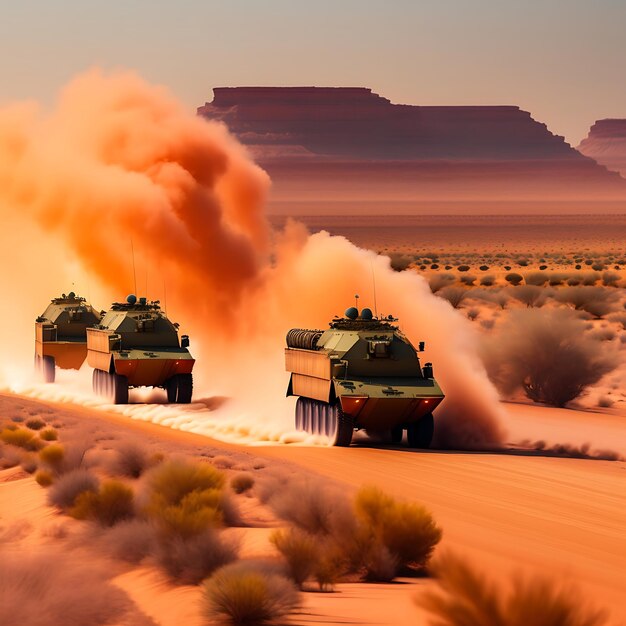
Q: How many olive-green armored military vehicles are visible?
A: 3